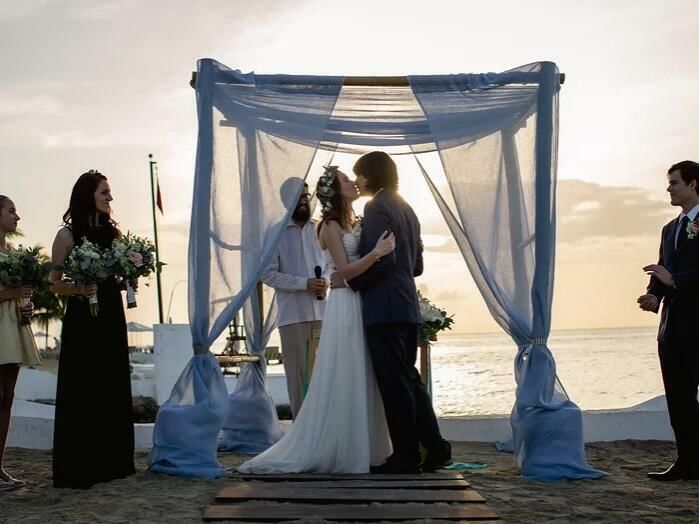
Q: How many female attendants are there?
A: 2